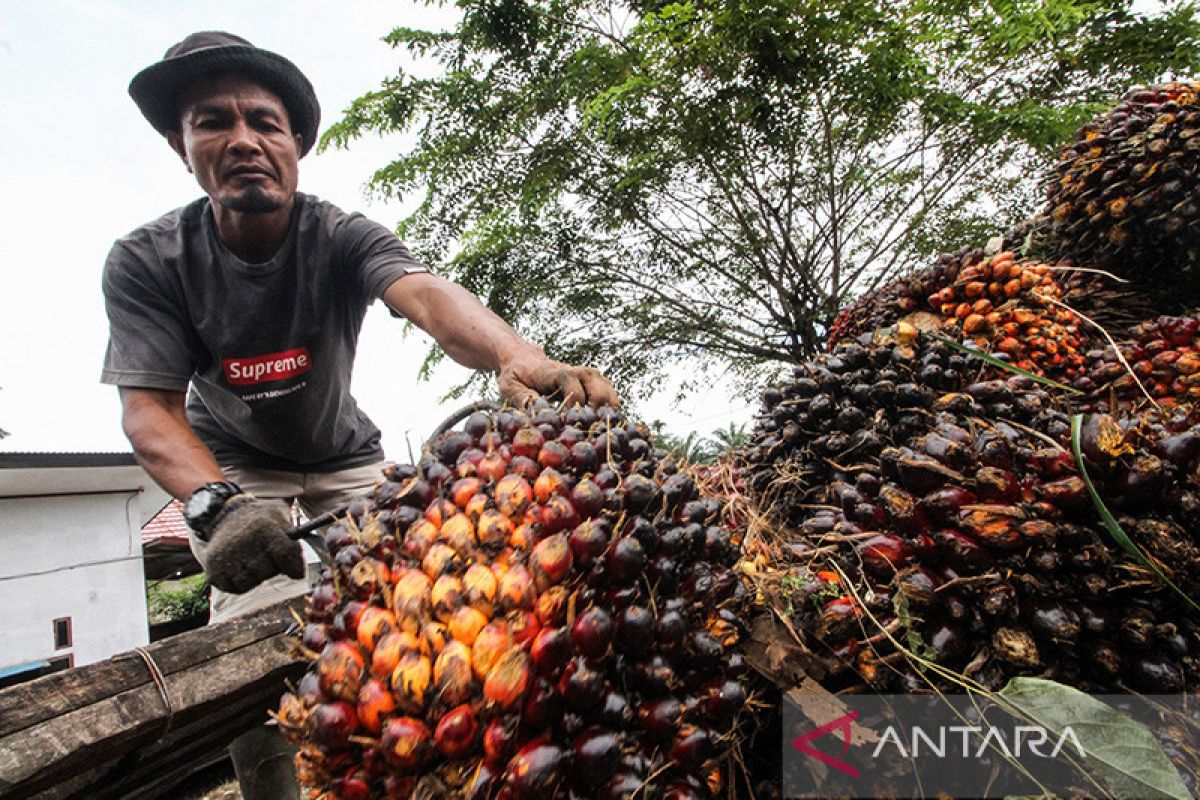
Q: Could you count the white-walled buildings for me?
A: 1